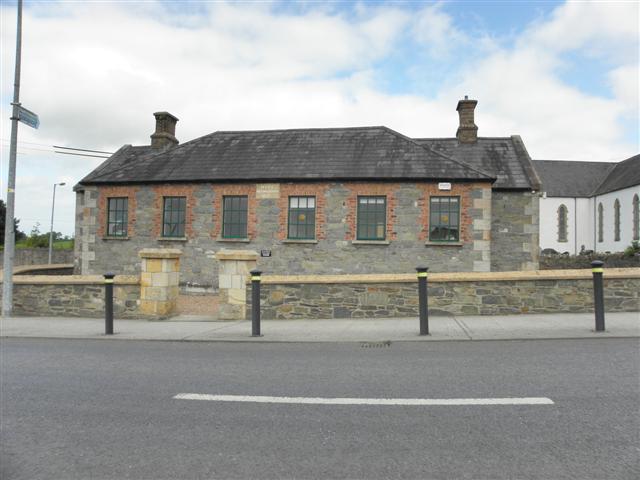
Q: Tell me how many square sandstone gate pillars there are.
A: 2